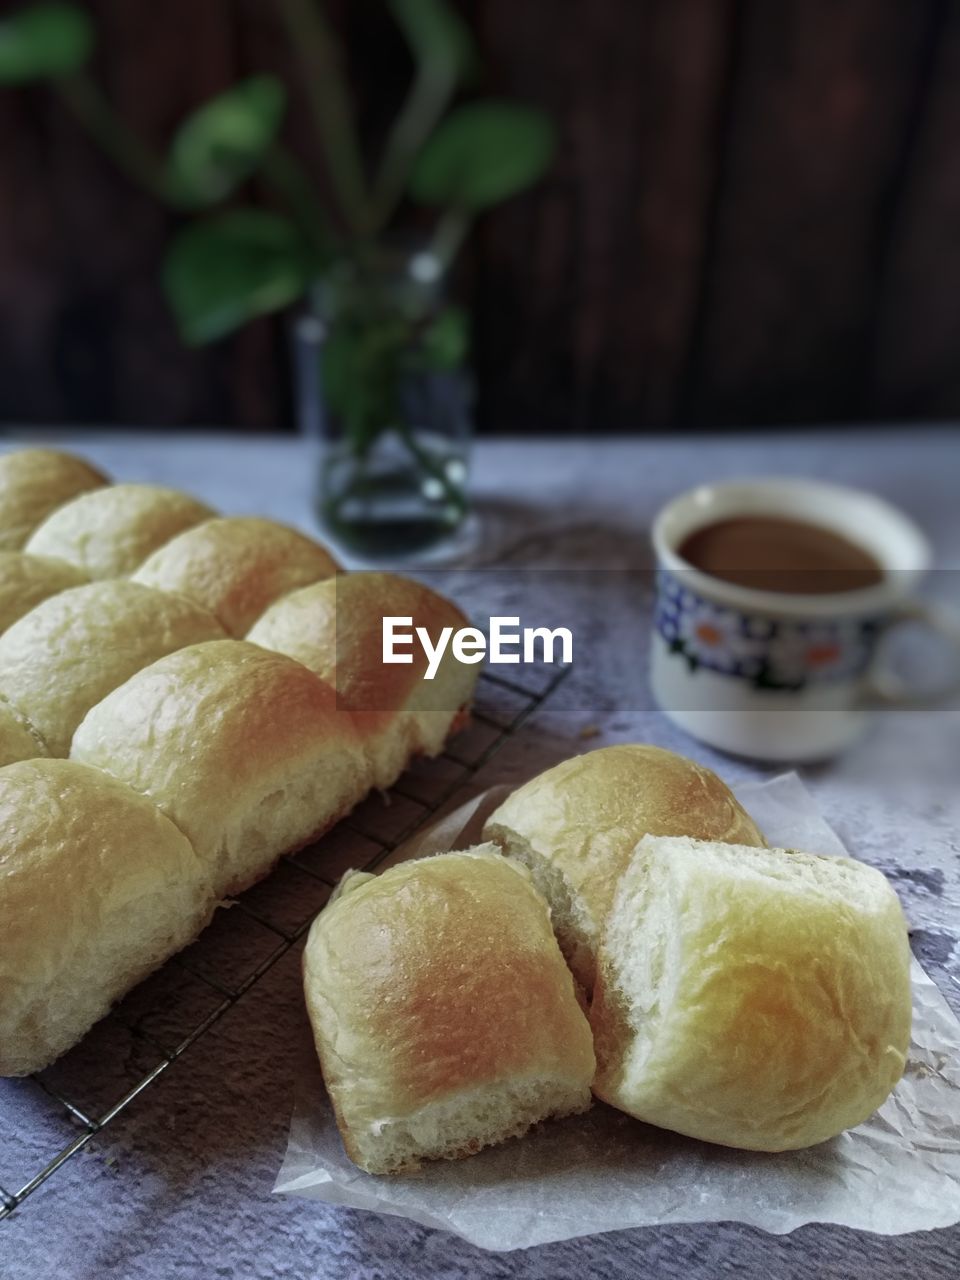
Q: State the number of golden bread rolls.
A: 12